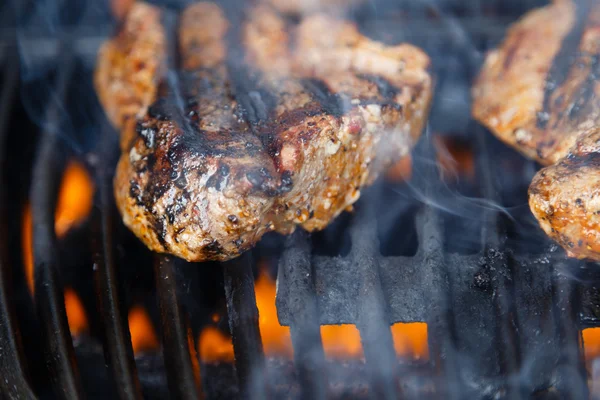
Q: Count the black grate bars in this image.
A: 10